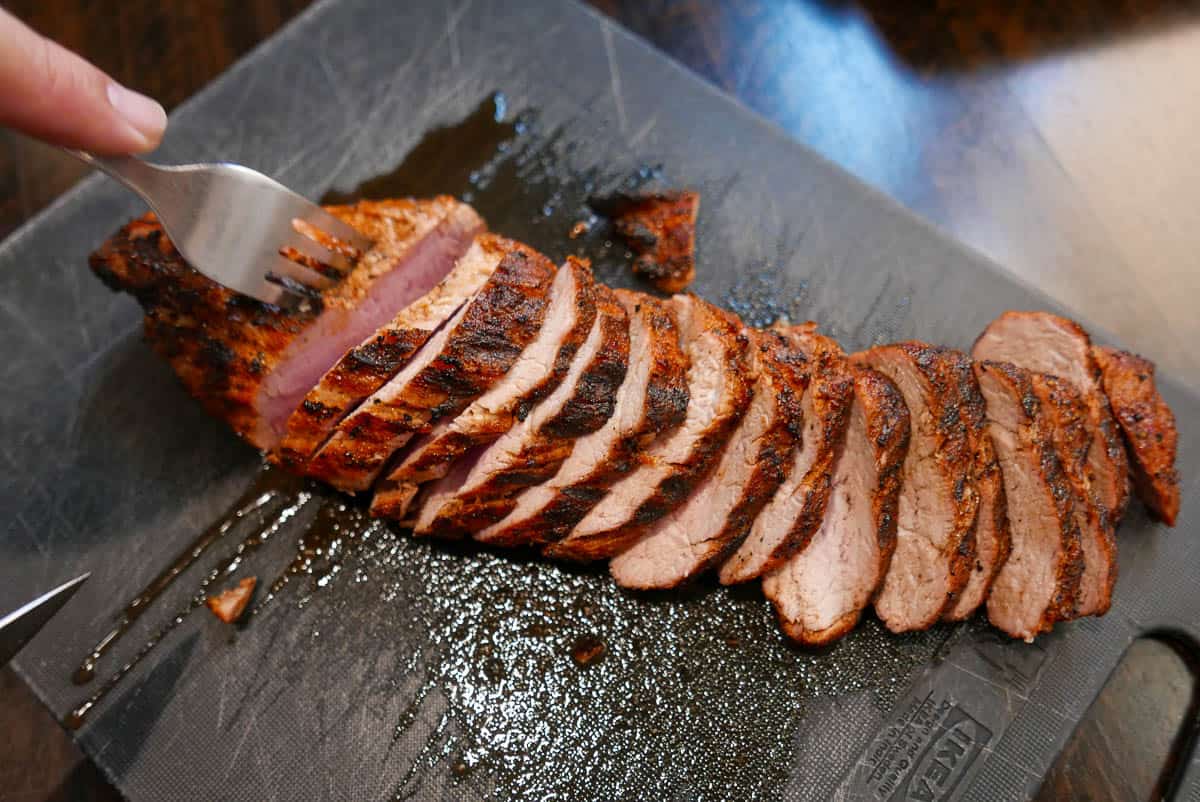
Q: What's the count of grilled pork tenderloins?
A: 1